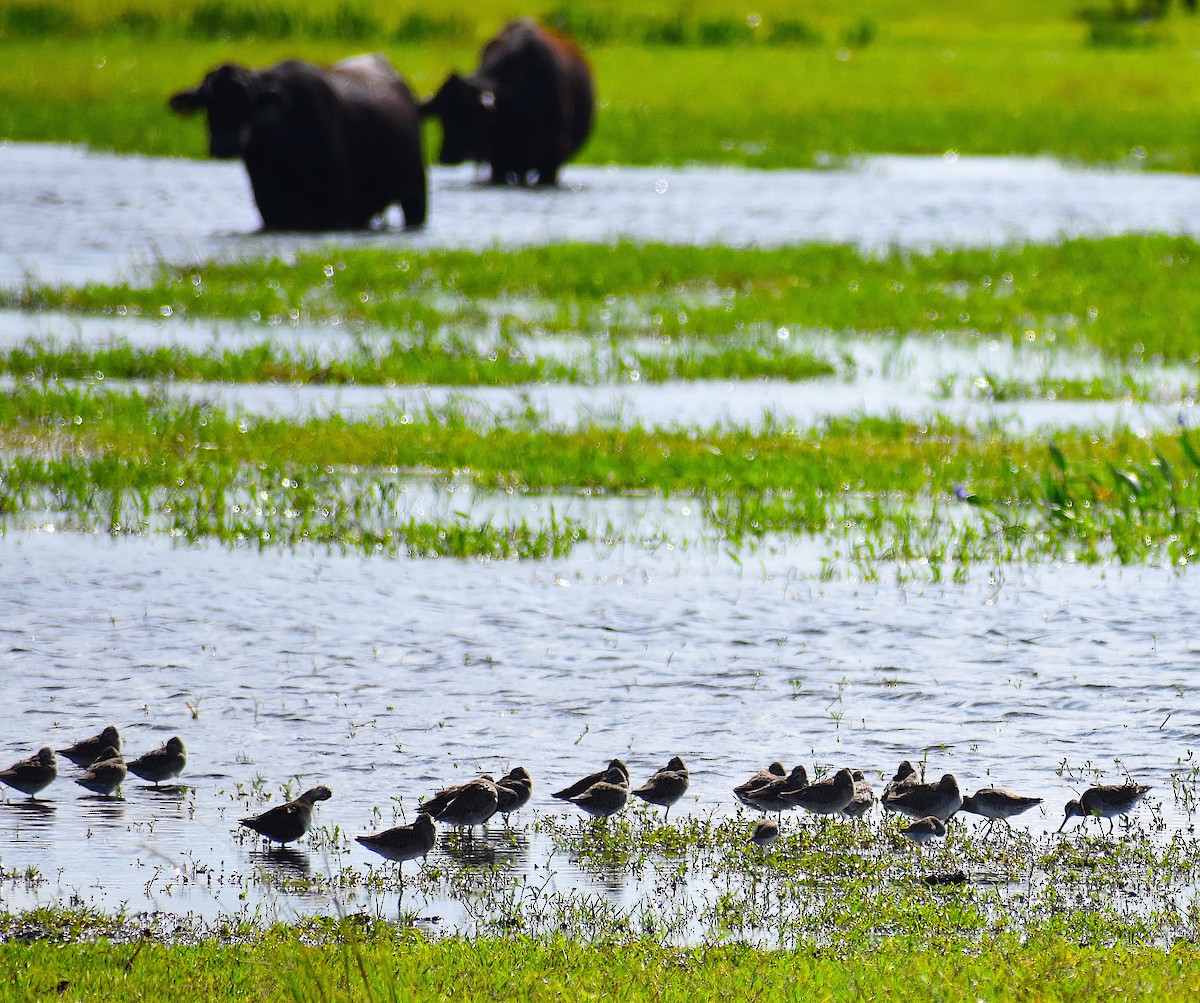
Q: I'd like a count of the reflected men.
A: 0